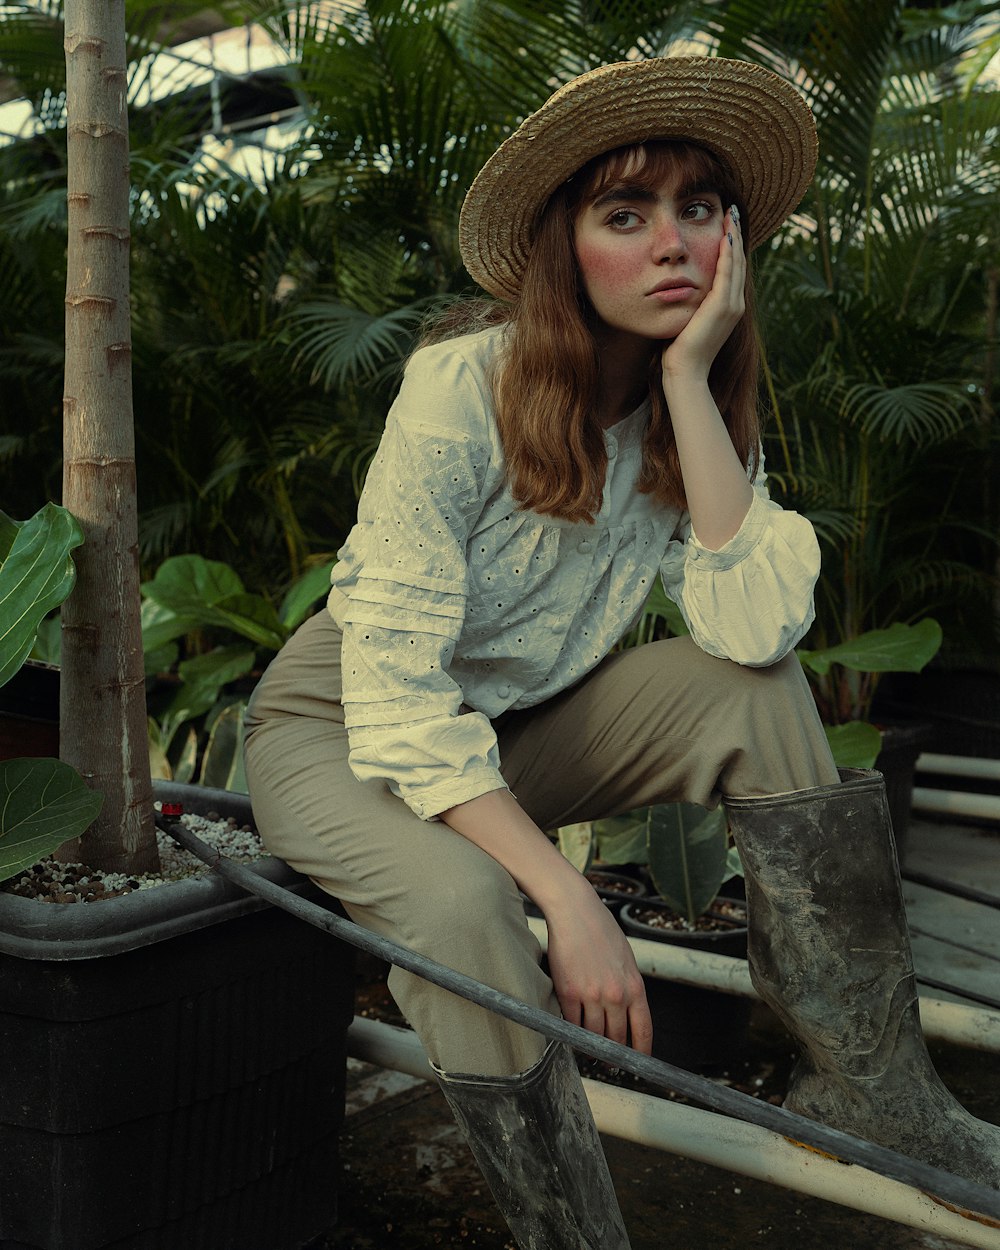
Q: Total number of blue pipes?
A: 0